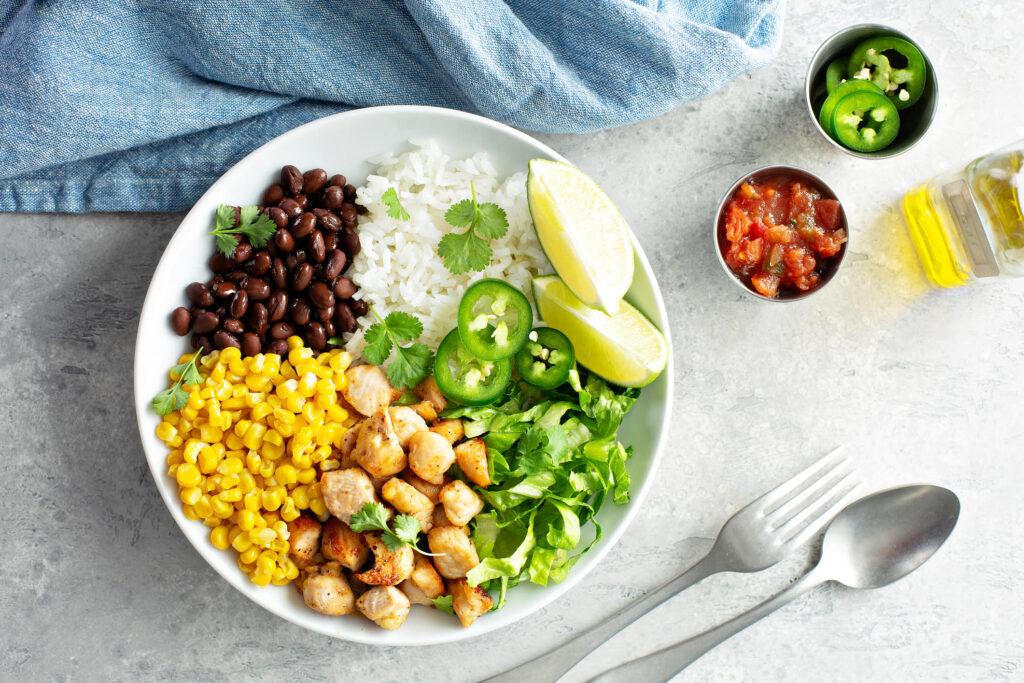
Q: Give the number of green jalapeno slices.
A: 7